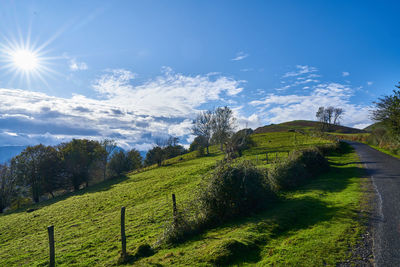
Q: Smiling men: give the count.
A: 0